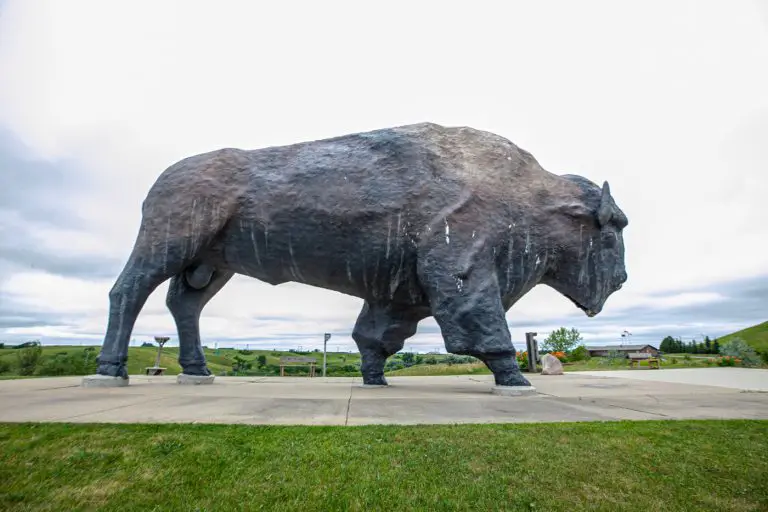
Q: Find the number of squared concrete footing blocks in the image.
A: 4